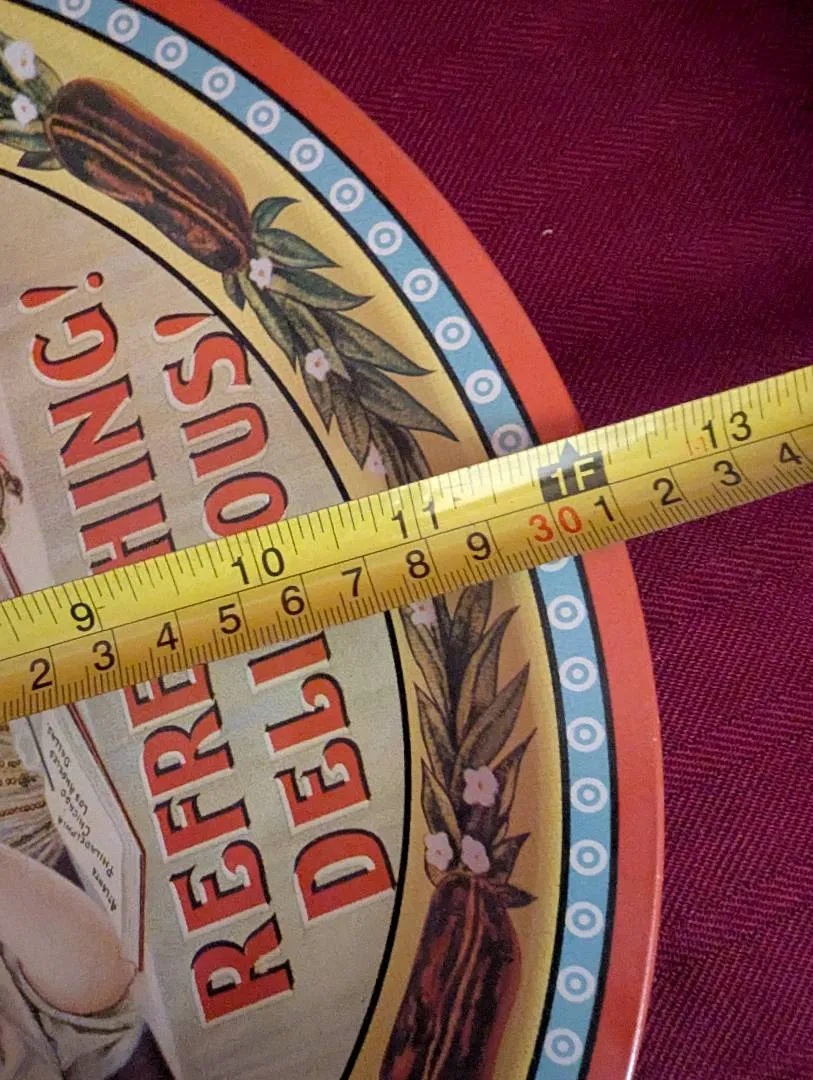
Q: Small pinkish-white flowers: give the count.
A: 9